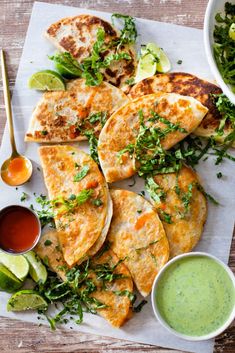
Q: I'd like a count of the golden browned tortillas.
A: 8